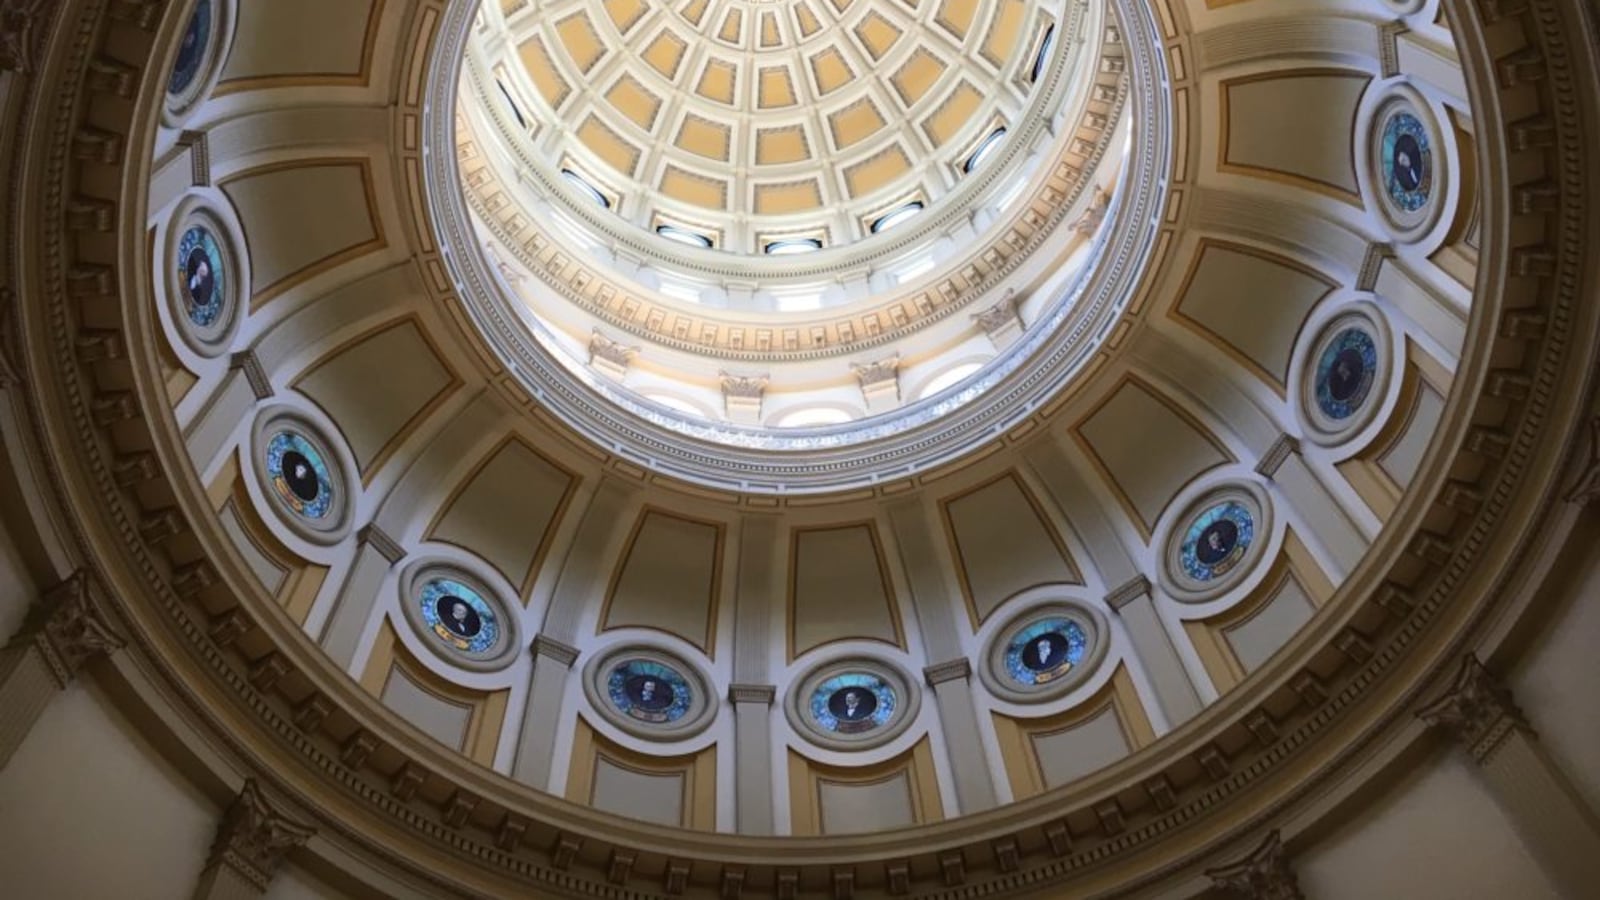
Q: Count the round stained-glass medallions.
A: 10